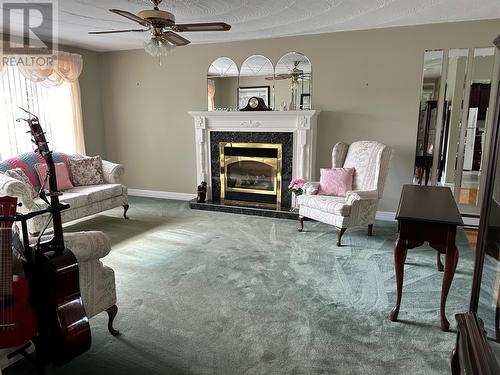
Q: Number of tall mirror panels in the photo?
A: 3